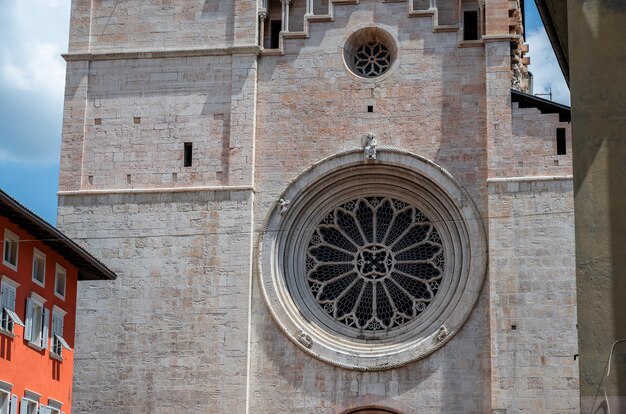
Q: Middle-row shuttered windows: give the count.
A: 3